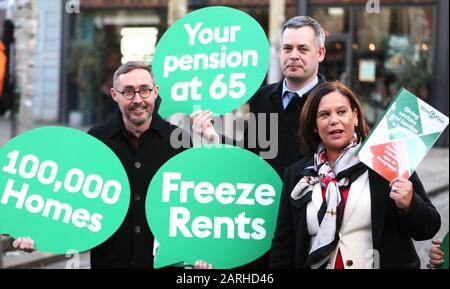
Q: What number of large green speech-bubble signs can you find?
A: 3